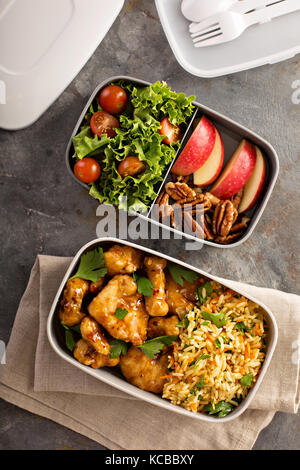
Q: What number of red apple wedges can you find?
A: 4